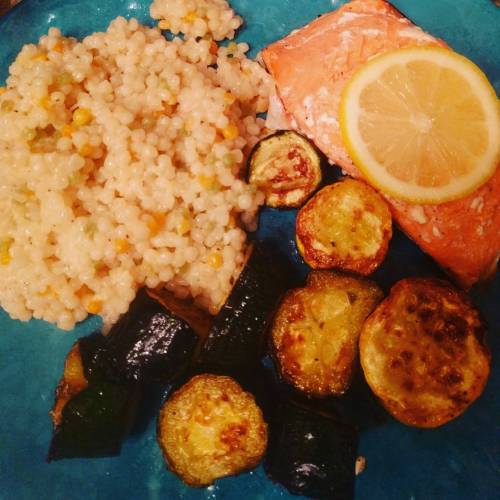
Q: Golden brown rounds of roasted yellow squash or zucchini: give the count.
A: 5